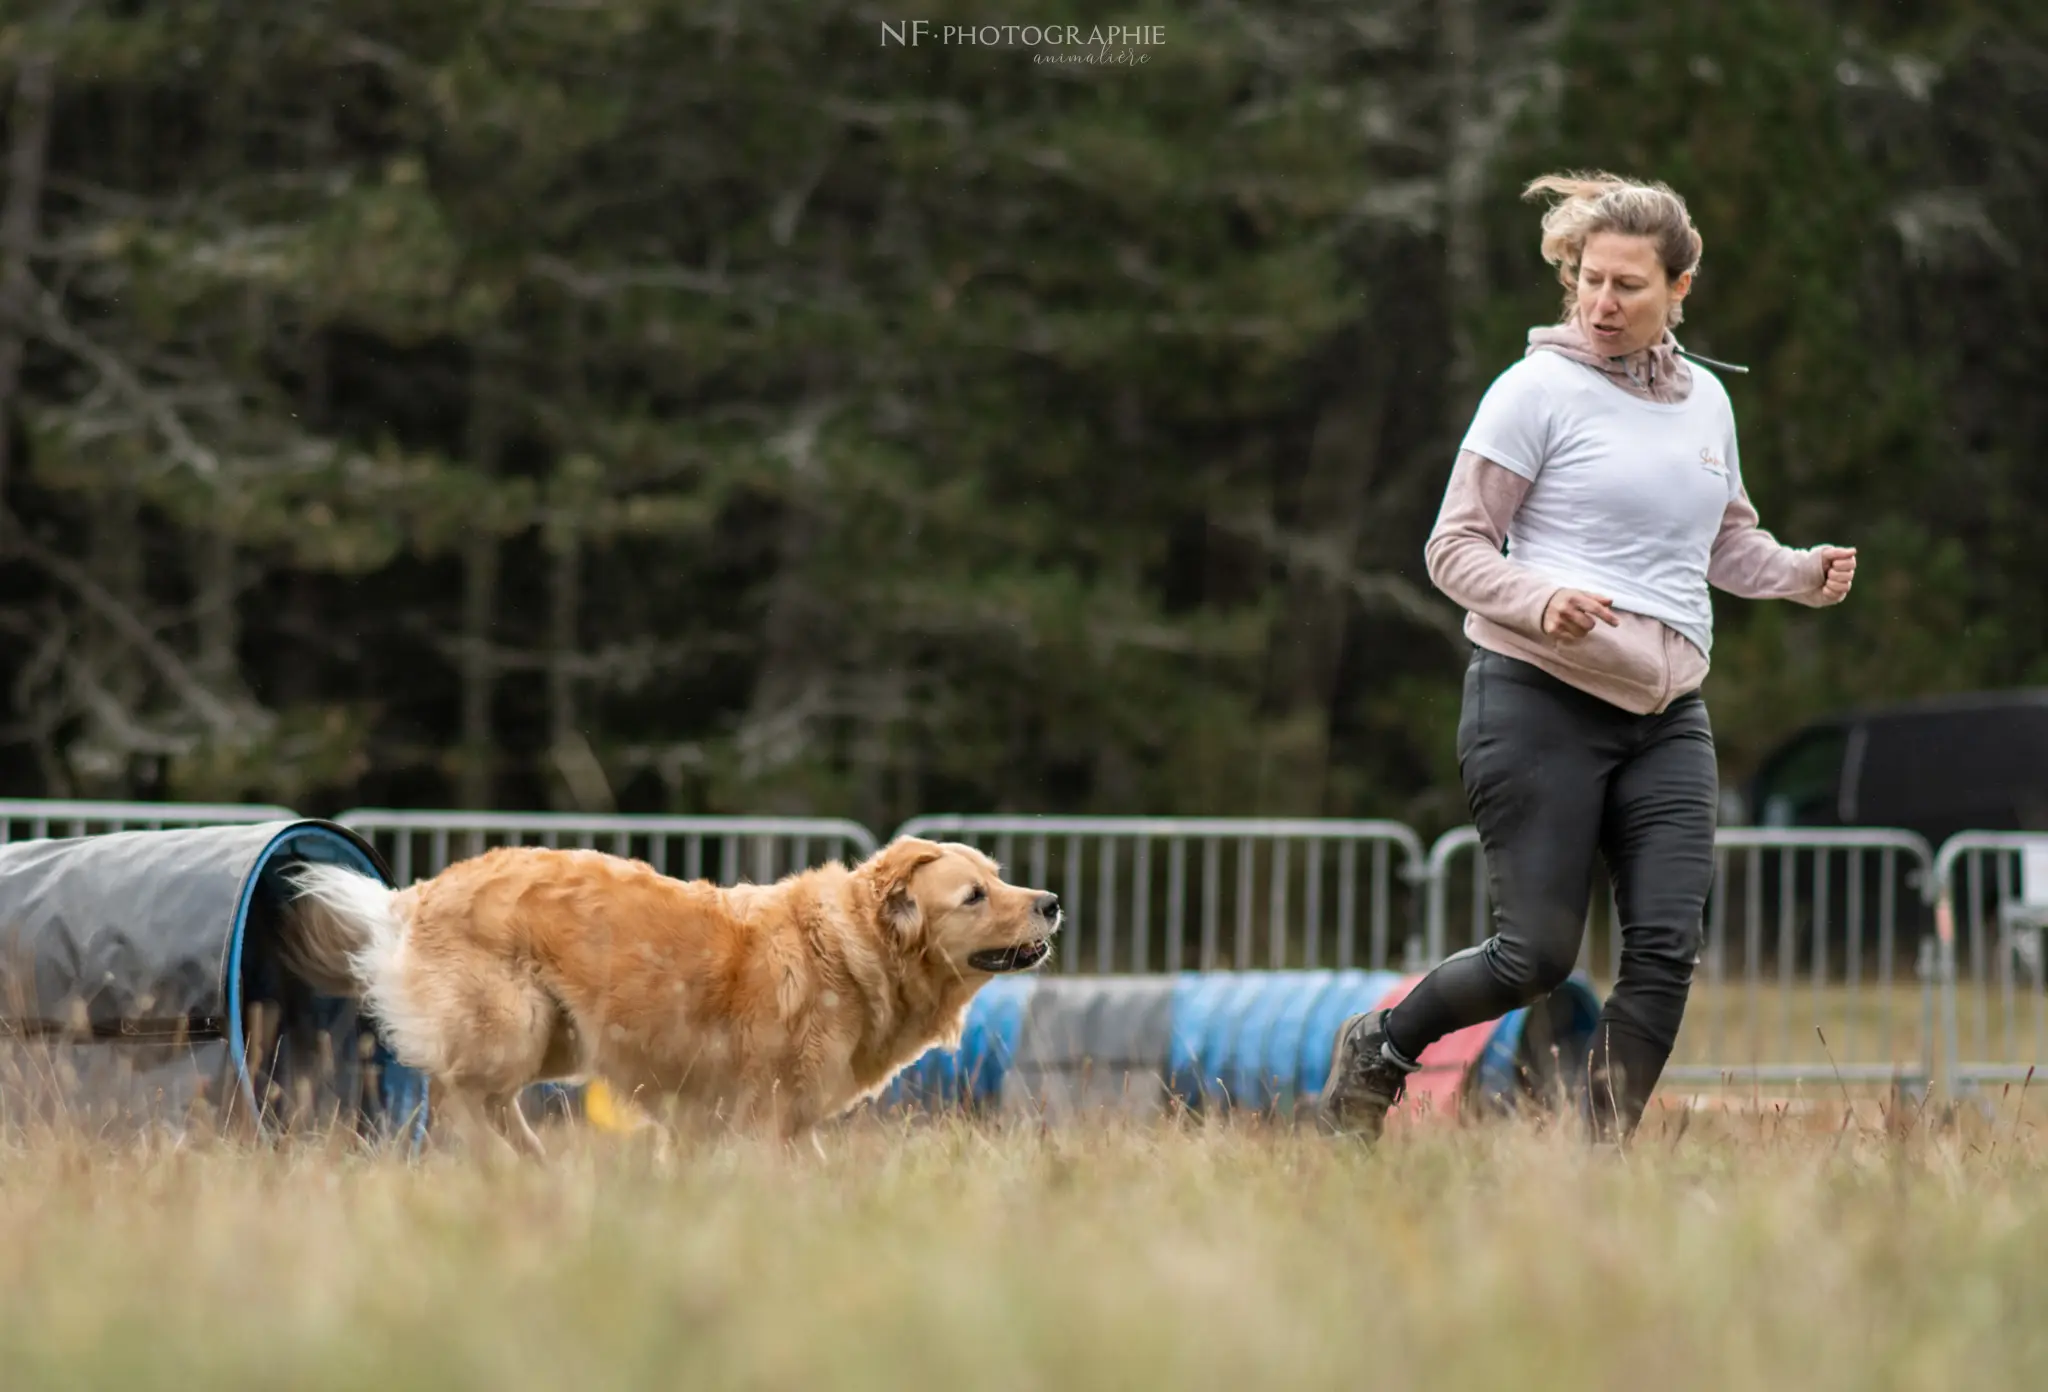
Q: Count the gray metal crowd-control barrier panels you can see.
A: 5